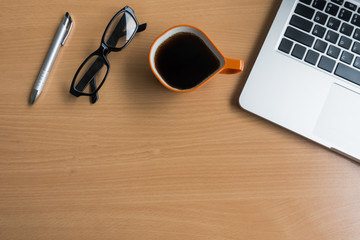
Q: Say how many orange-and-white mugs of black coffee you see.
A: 1